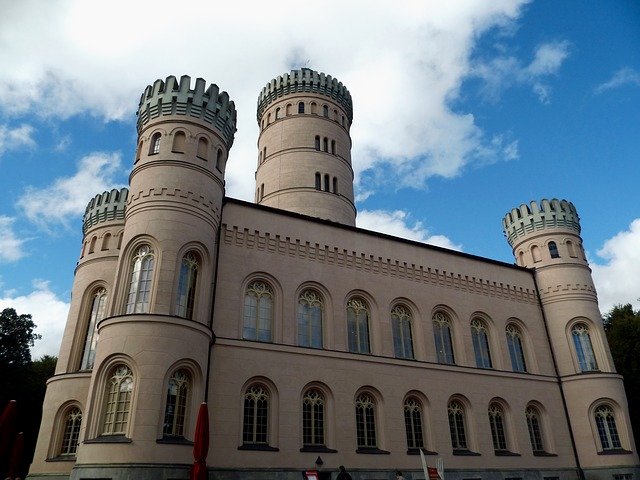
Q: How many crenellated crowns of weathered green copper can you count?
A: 4